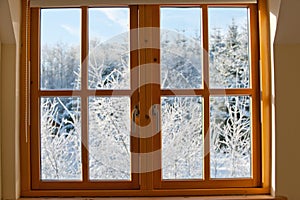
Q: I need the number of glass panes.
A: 8